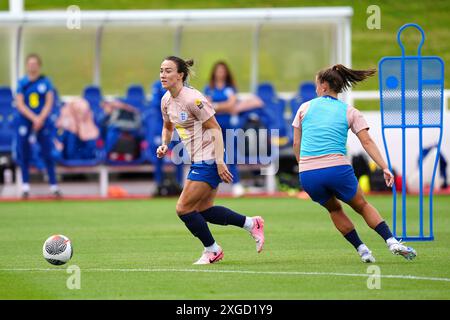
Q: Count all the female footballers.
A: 2